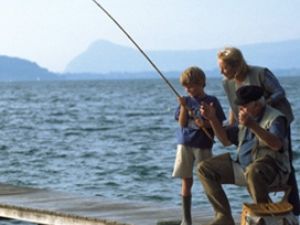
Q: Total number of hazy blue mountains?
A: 2